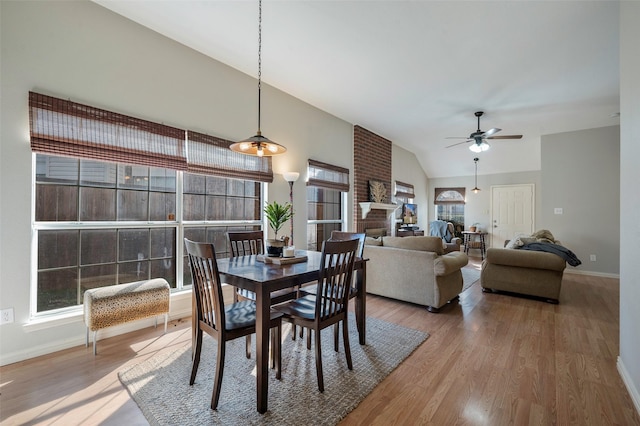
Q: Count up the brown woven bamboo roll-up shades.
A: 5